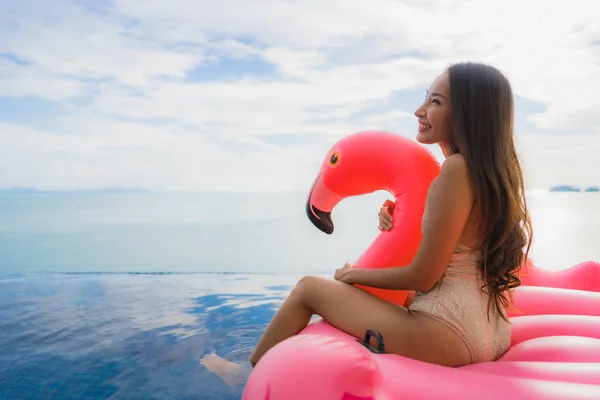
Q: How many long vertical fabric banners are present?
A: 0